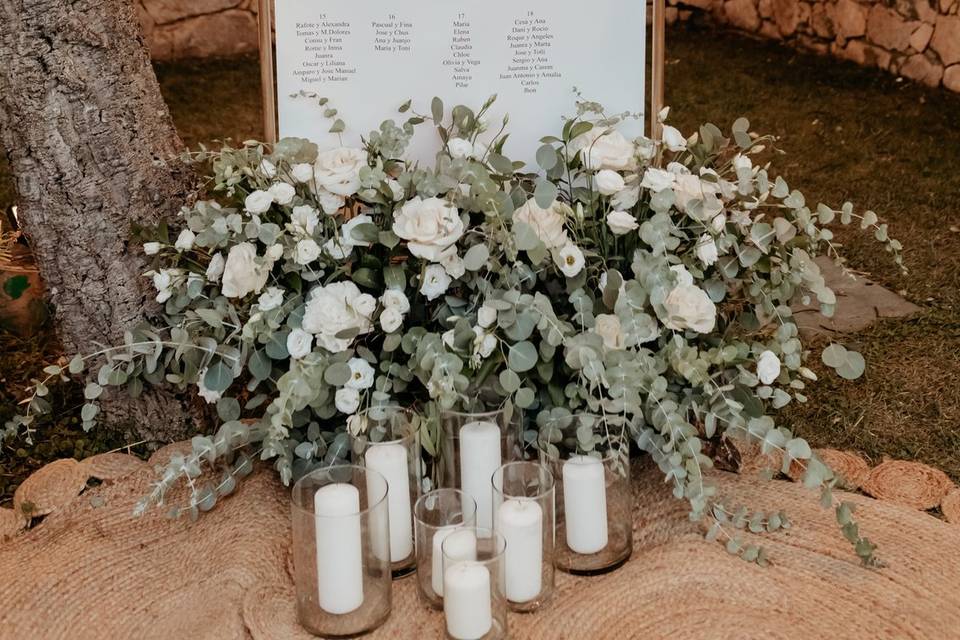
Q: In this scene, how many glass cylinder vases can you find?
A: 7